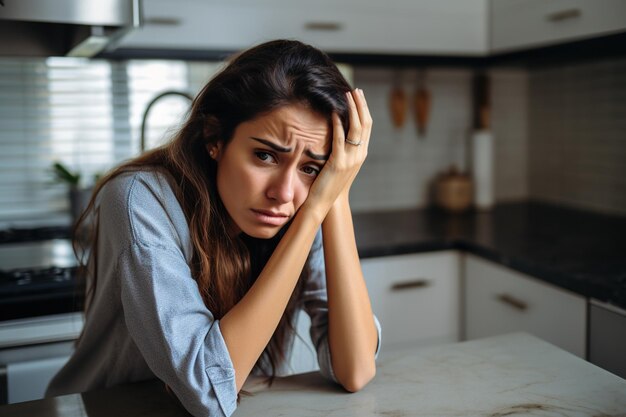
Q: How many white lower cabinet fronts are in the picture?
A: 2